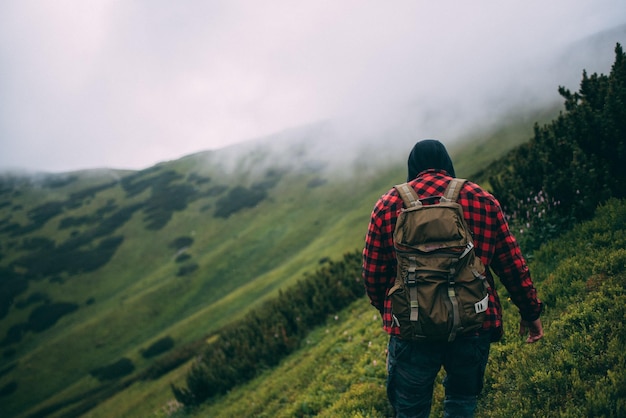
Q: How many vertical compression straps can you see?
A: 2